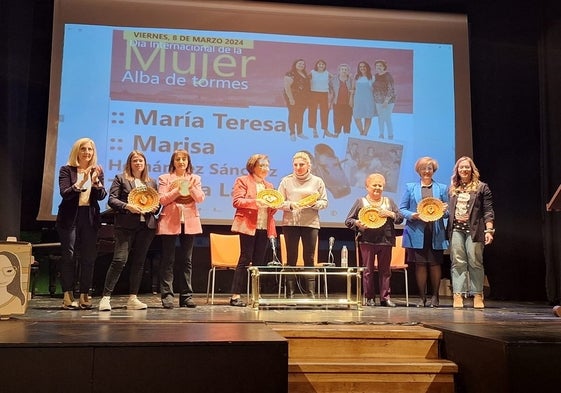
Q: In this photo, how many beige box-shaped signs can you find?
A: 1